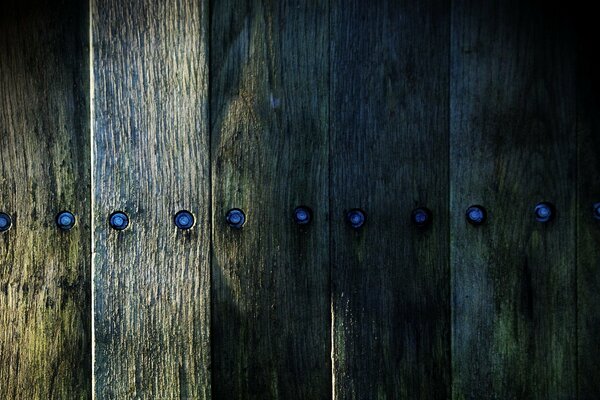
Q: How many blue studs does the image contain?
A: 11